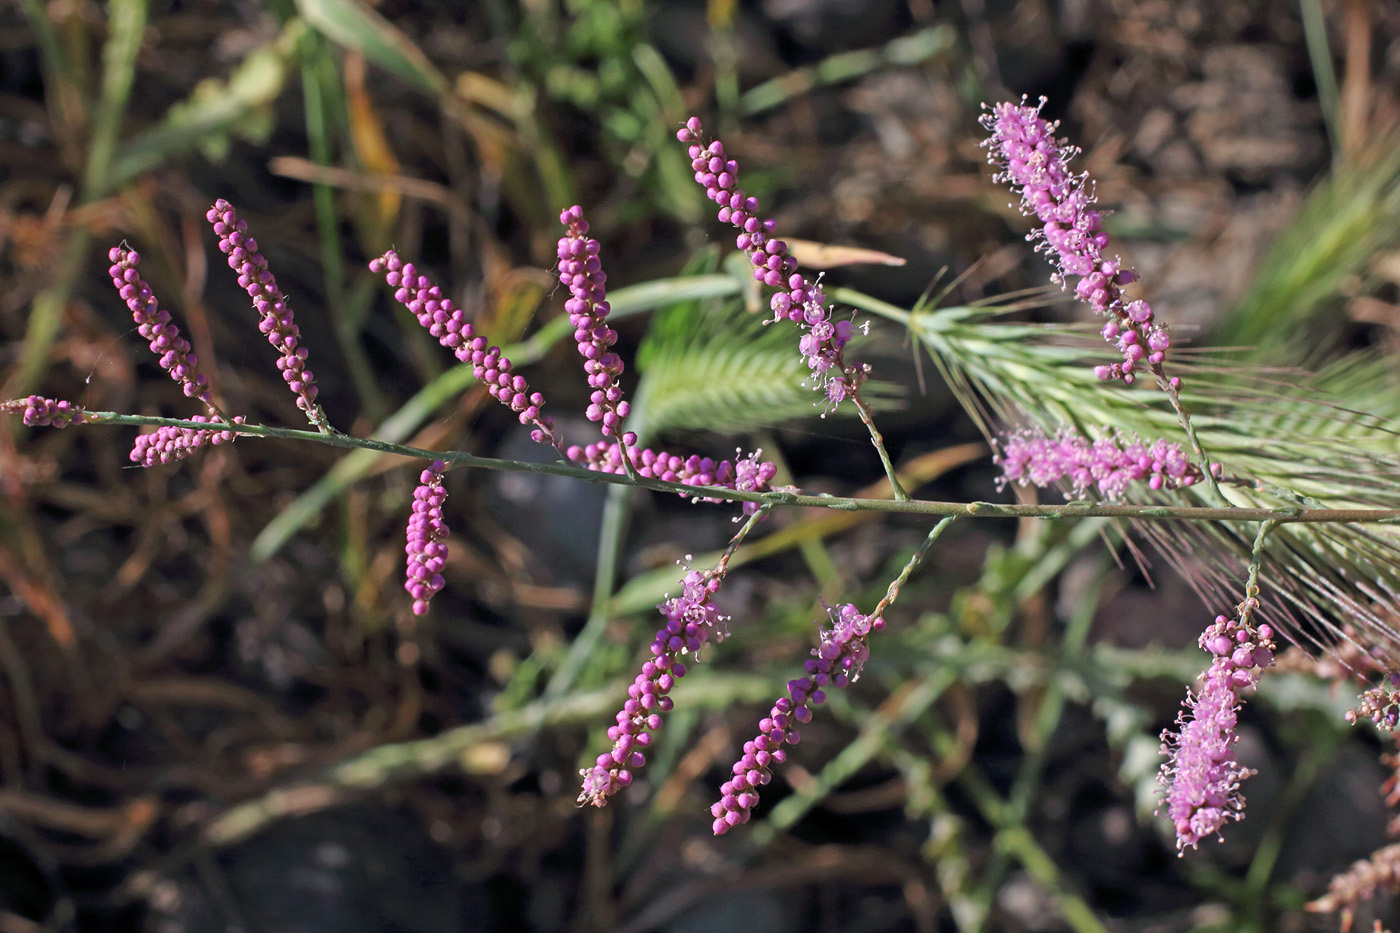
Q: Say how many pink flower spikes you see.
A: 14